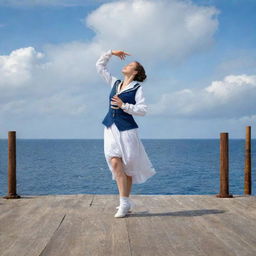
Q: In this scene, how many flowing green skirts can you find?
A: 0